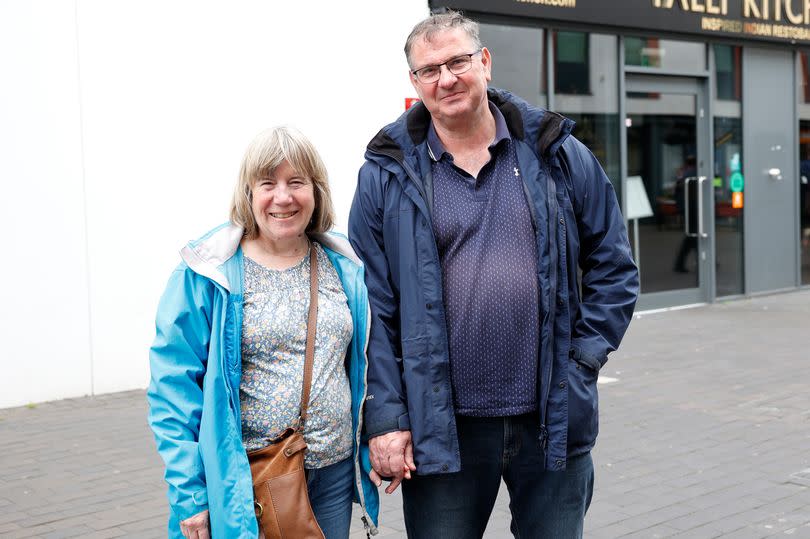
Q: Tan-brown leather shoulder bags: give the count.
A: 1